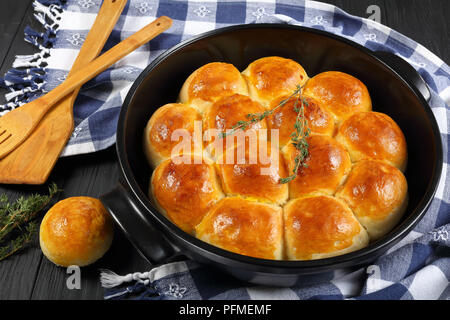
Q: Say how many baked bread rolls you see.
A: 14